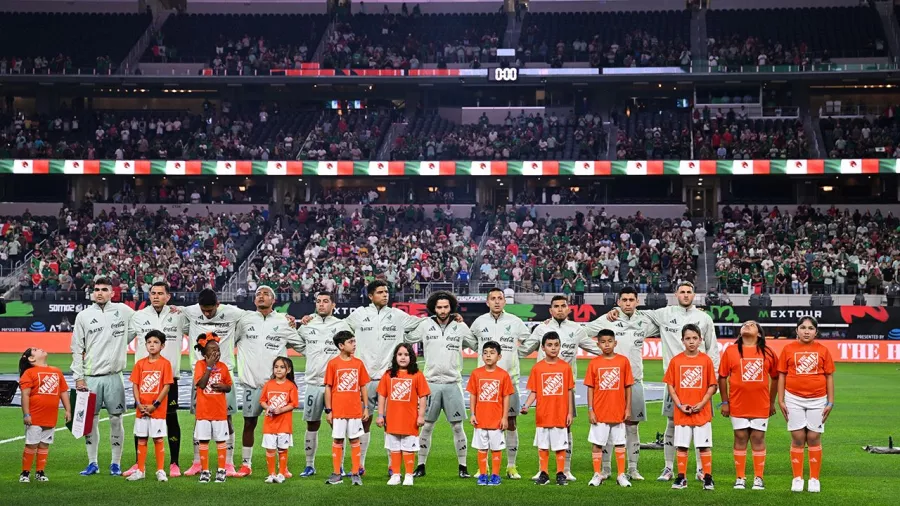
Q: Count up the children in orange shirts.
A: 12